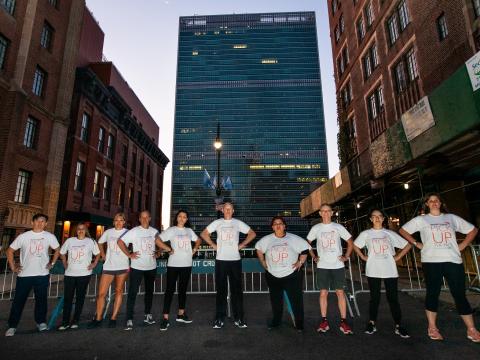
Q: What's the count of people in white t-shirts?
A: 10